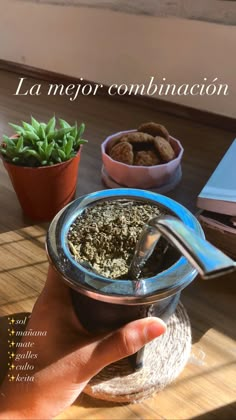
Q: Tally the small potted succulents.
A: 1